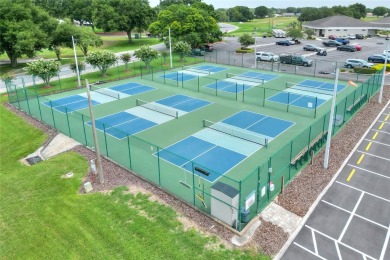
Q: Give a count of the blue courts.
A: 6